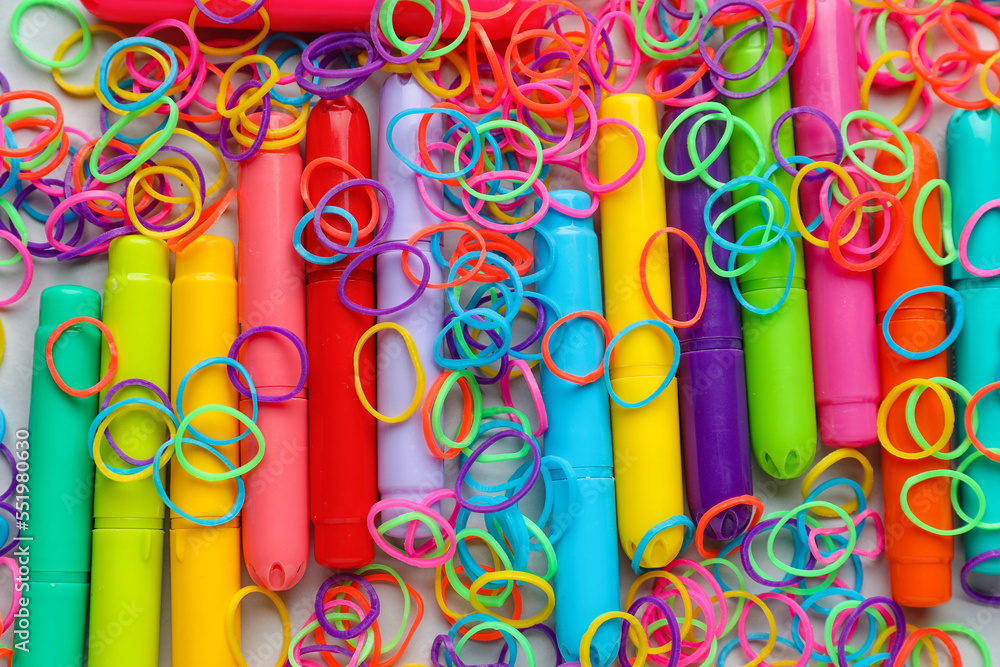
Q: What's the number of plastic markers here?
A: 14